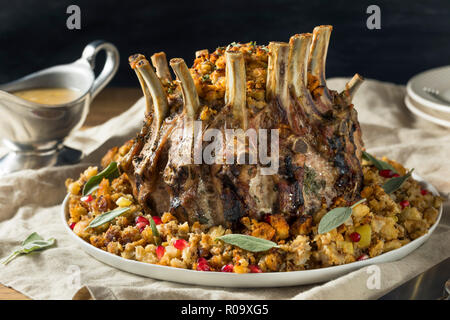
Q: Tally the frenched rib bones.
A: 10